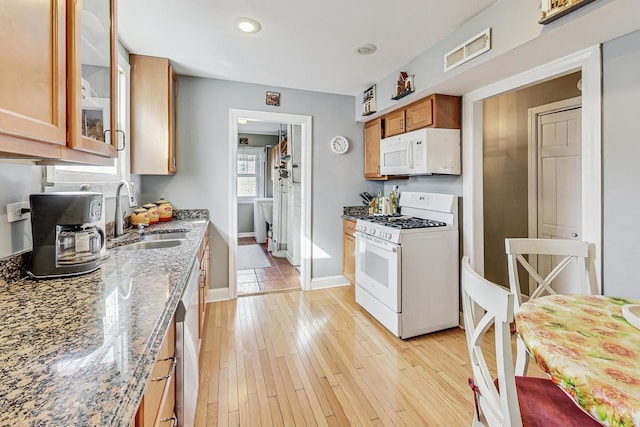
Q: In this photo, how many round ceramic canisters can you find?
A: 3